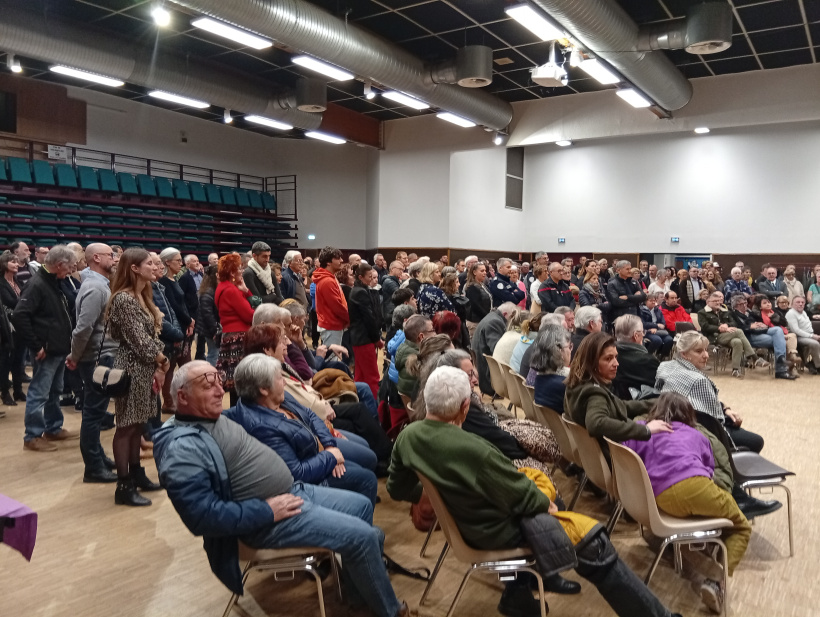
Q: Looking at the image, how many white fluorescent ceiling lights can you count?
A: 11